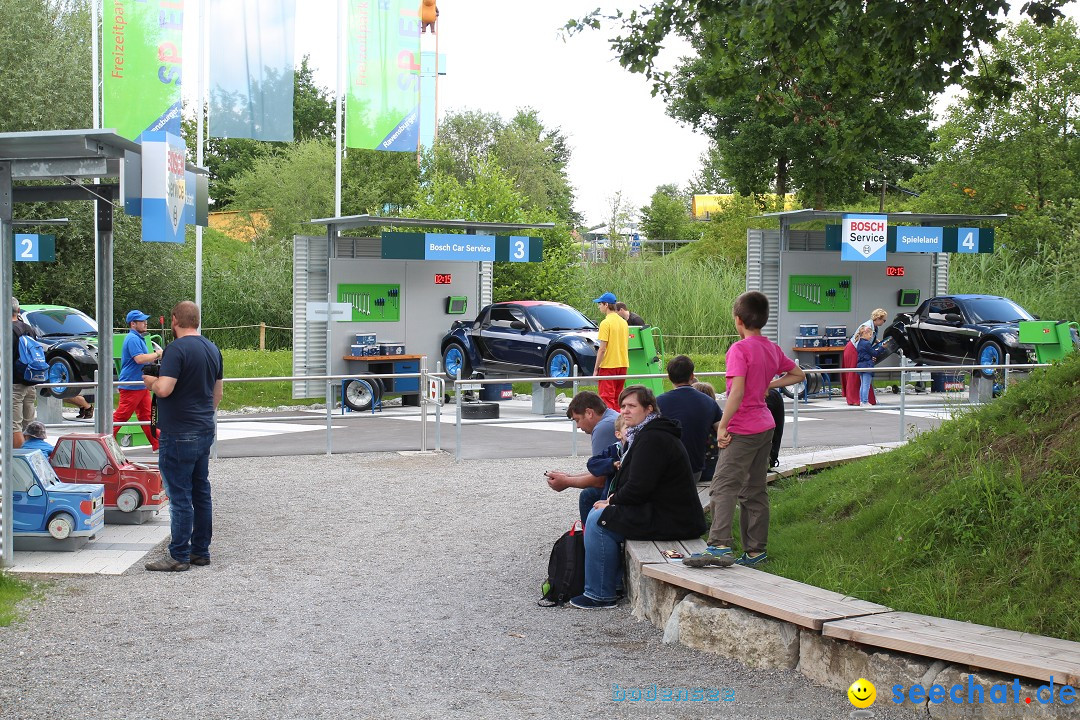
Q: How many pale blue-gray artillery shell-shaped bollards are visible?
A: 0